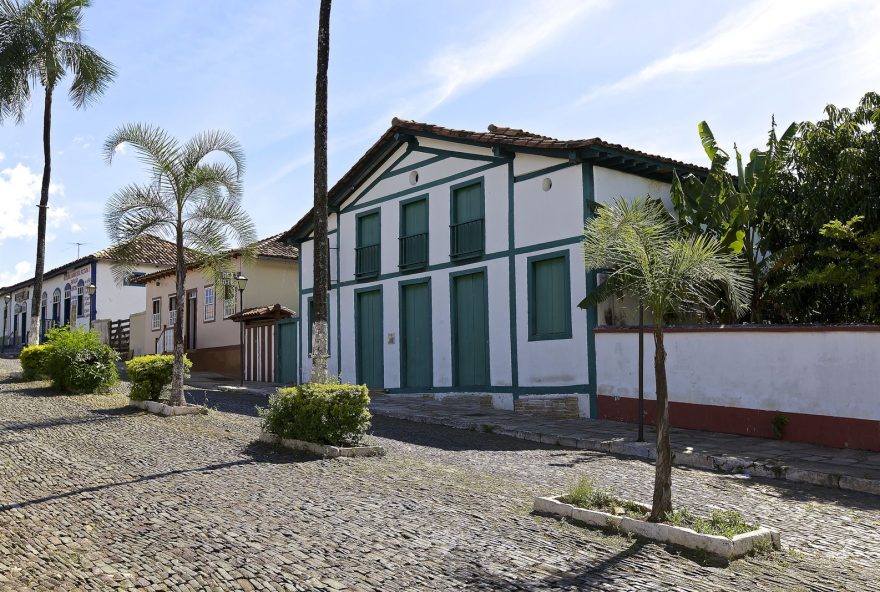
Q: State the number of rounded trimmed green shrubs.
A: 4